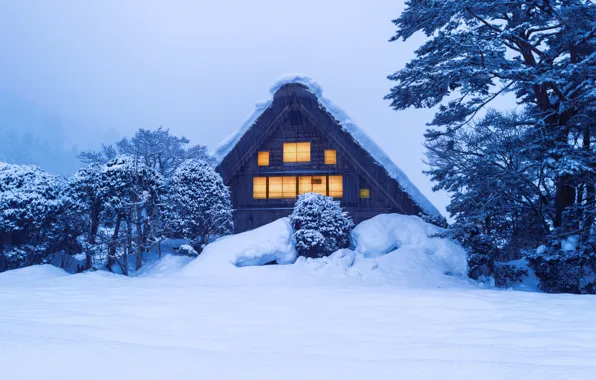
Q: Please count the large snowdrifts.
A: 2